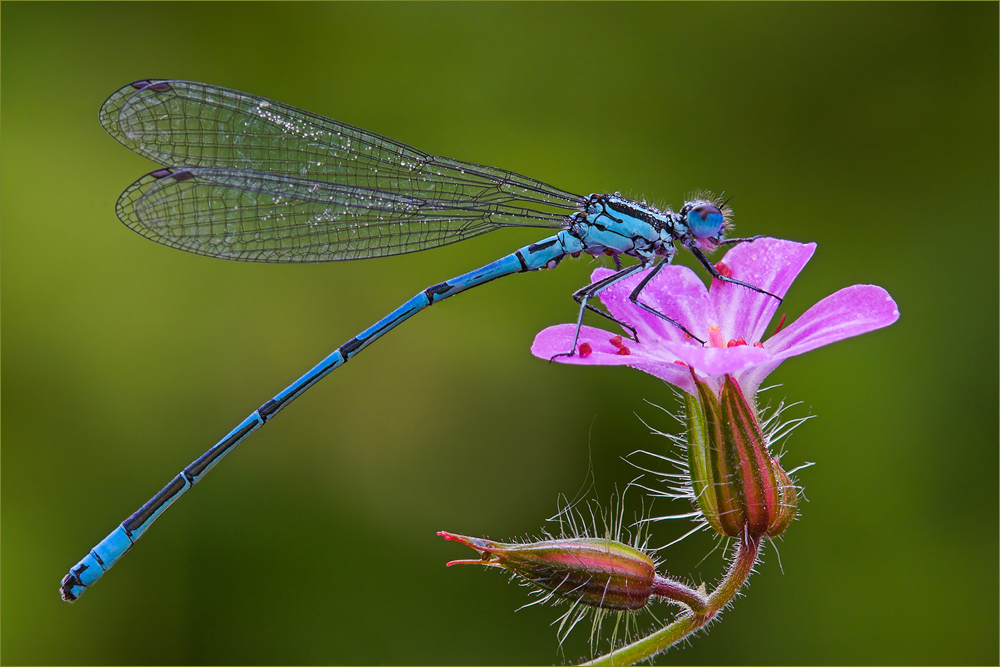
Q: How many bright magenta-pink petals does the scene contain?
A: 5